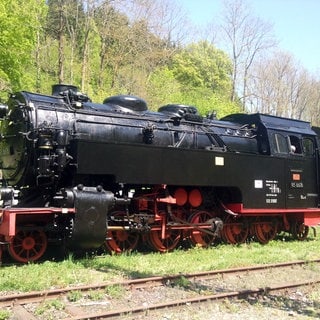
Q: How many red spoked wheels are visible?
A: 7